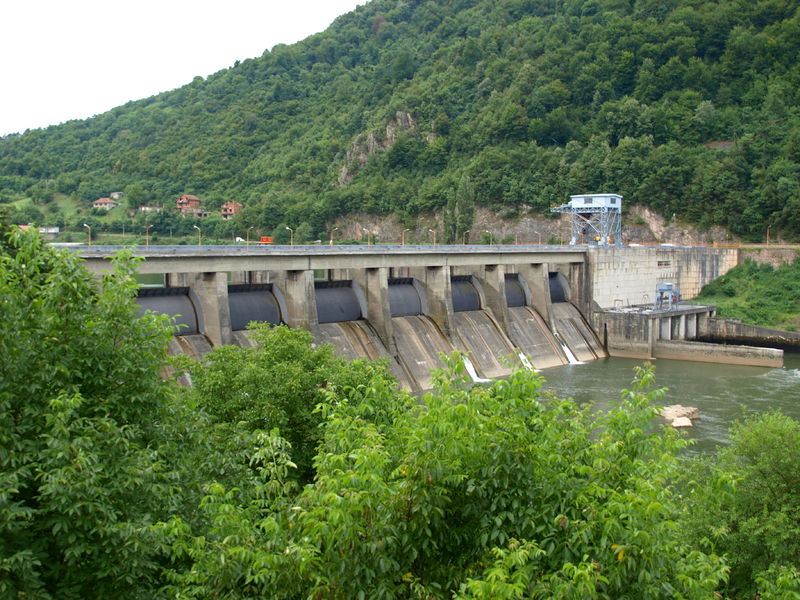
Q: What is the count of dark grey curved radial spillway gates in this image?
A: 7